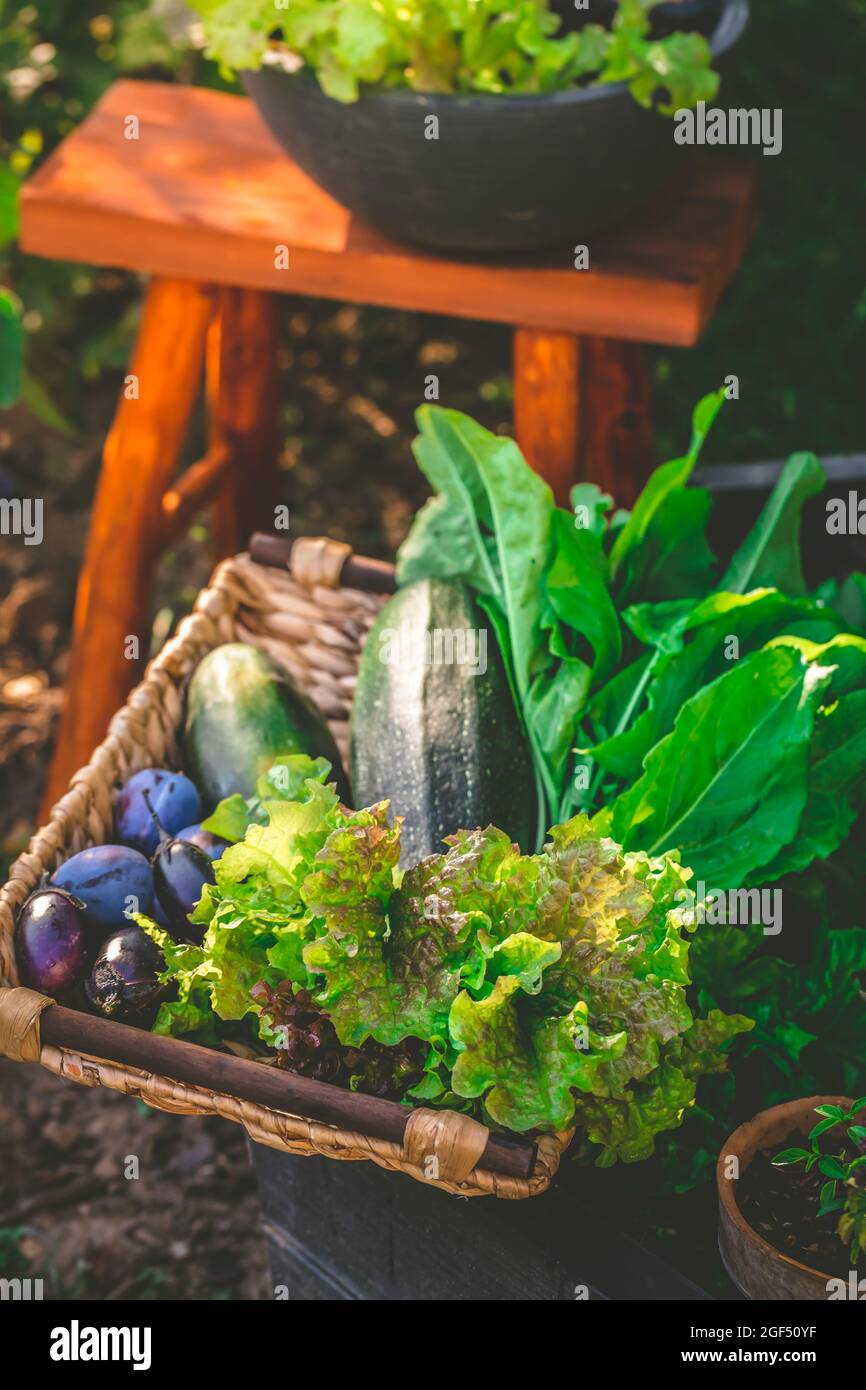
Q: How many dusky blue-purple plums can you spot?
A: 3